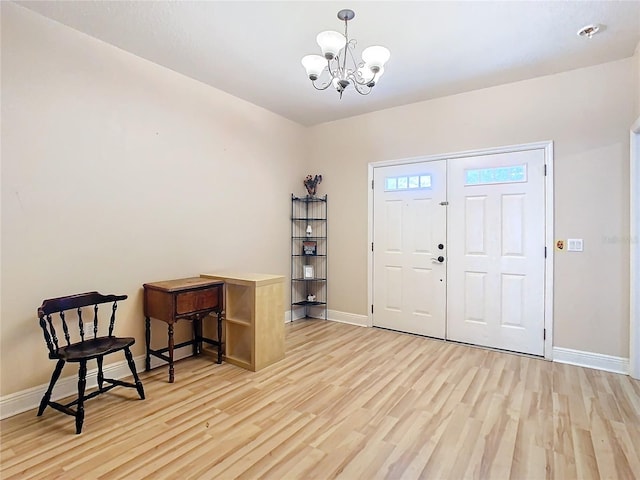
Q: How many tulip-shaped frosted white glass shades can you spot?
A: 5